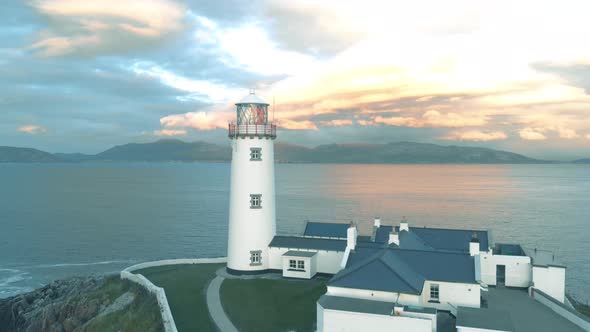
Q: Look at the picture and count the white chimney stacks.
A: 5